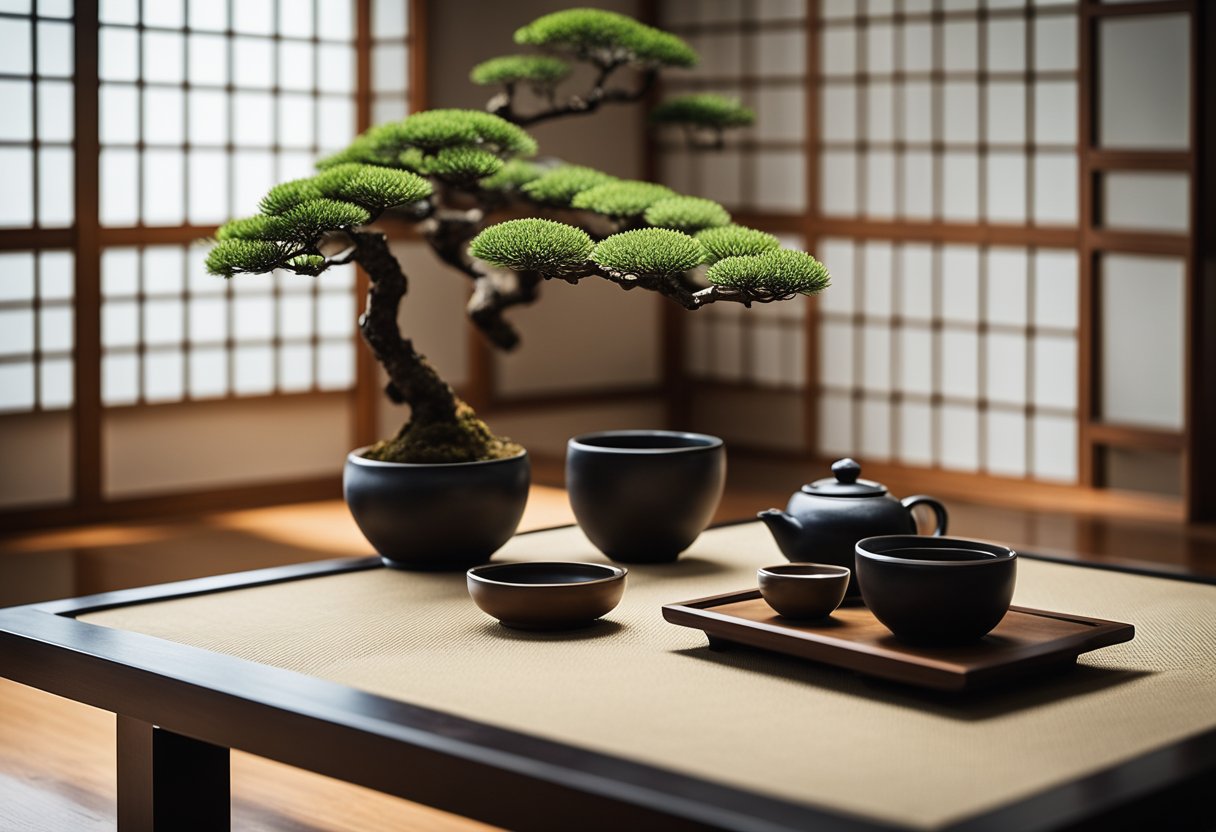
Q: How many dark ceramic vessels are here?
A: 6